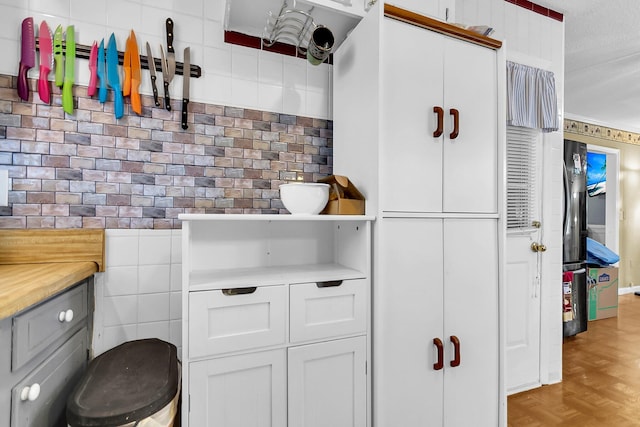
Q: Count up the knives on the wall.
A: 13